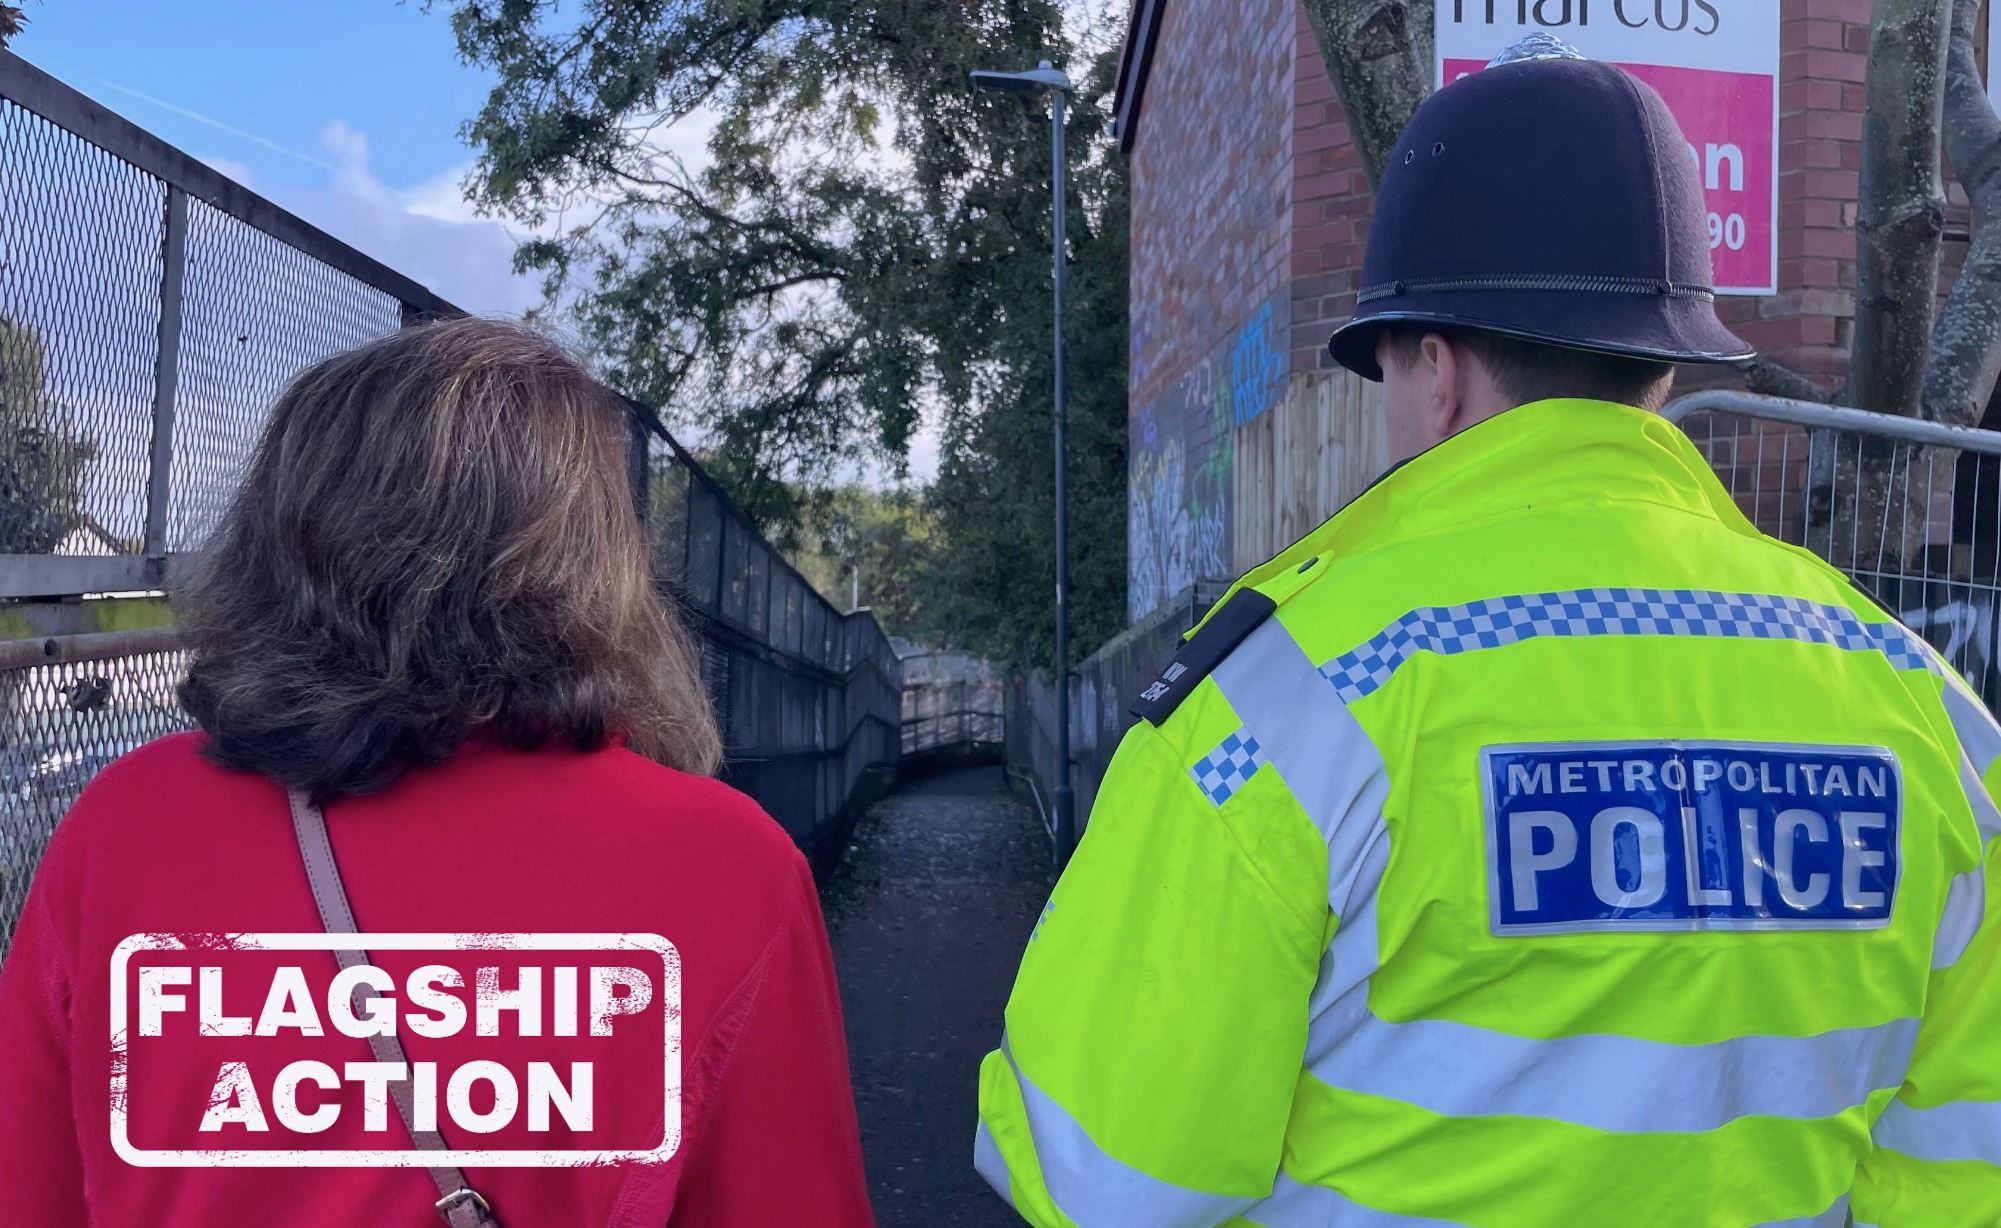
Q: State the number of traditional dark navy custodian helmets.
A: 1